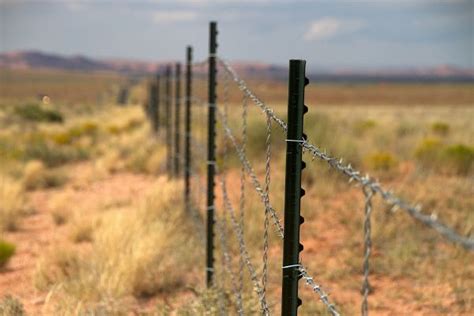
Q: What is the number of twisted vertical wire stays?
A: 4